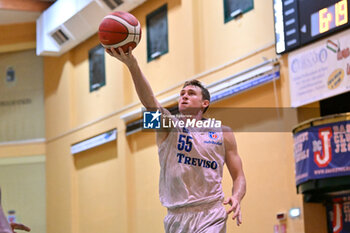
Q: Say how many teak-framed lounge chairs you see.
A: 0